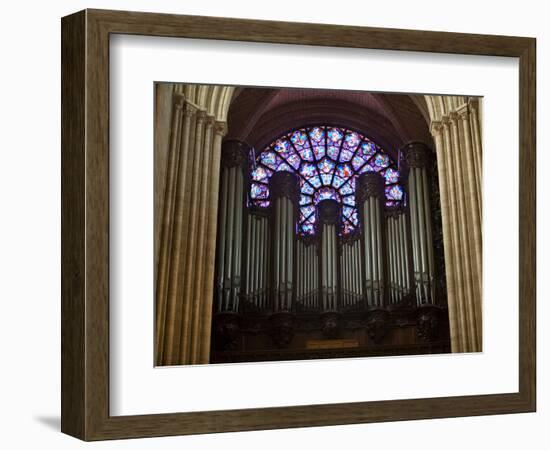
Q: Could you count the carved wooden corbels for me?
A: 5